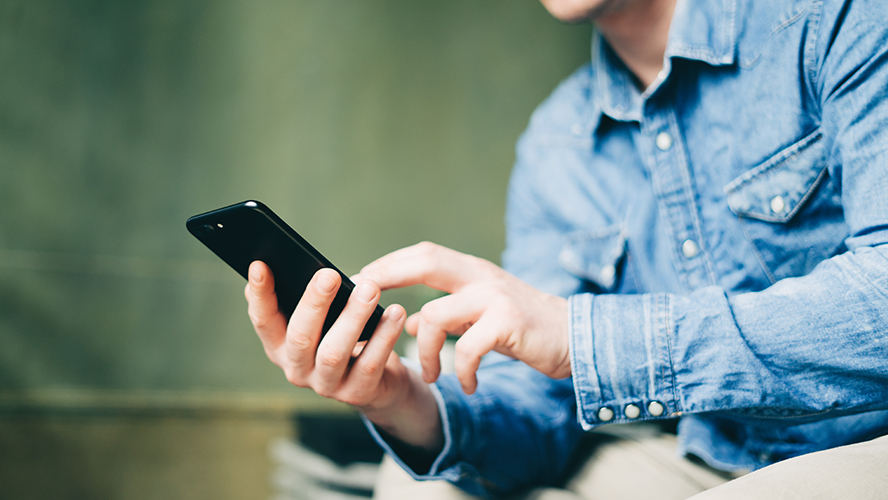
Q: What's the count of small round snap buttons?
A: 7